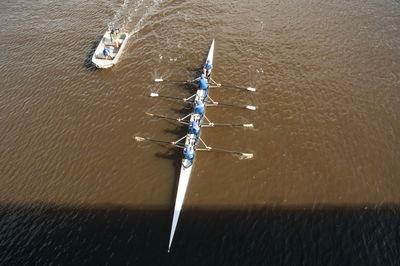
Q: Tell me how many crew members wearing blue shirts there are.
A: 5